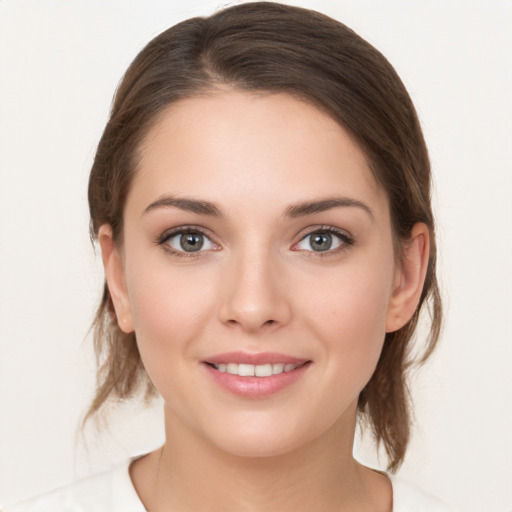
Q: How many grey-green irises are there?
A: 2